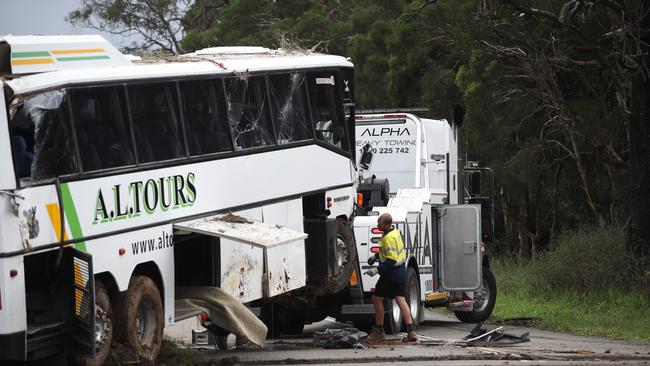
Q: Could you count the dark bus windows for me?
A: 7